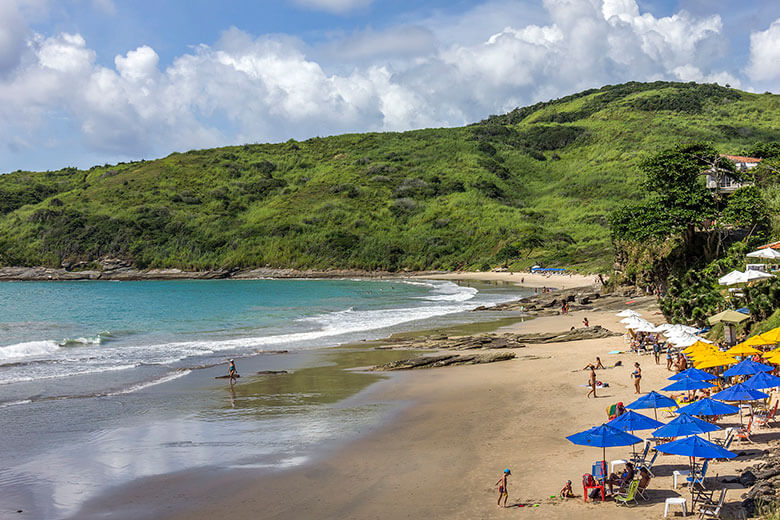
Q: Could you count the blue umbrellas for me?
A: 11